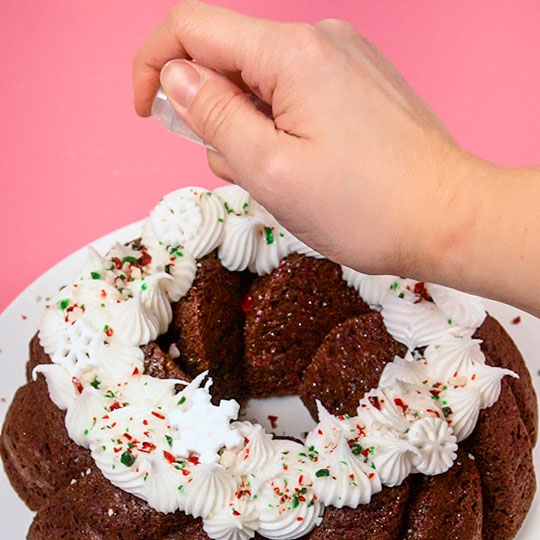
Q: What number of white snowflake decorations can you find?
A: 4